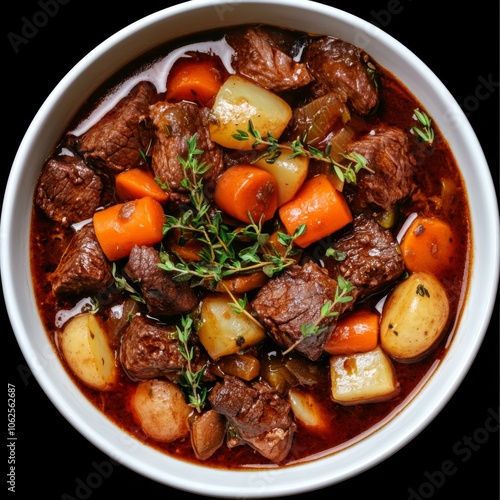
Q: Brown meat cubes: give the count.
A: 12